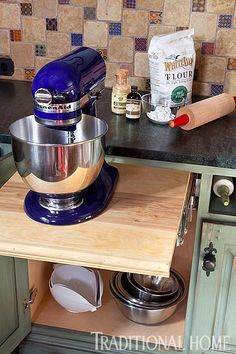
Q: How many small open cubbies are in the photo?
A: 1